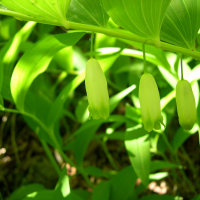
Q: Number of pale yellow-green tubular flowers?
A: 3